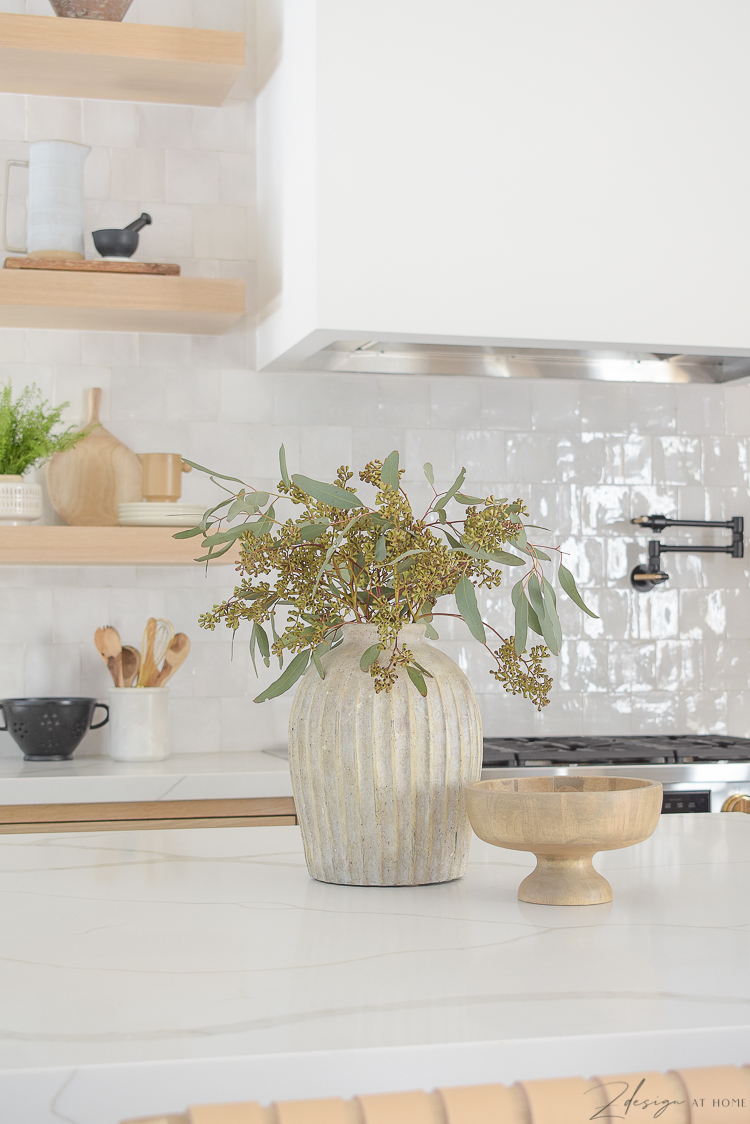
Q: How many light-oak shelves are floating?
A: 3